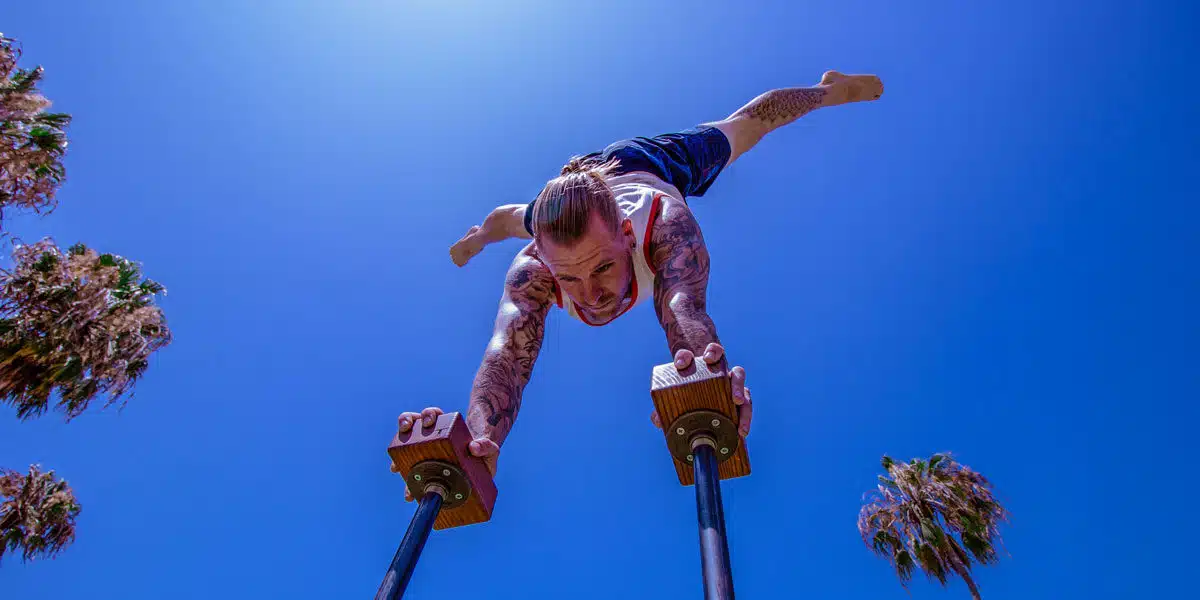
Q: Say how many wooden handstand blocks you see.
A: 2